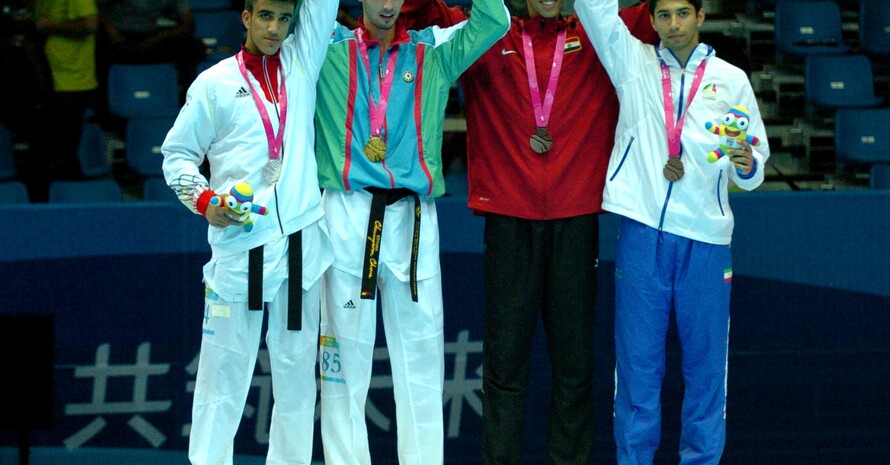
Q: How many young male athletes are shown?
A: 4